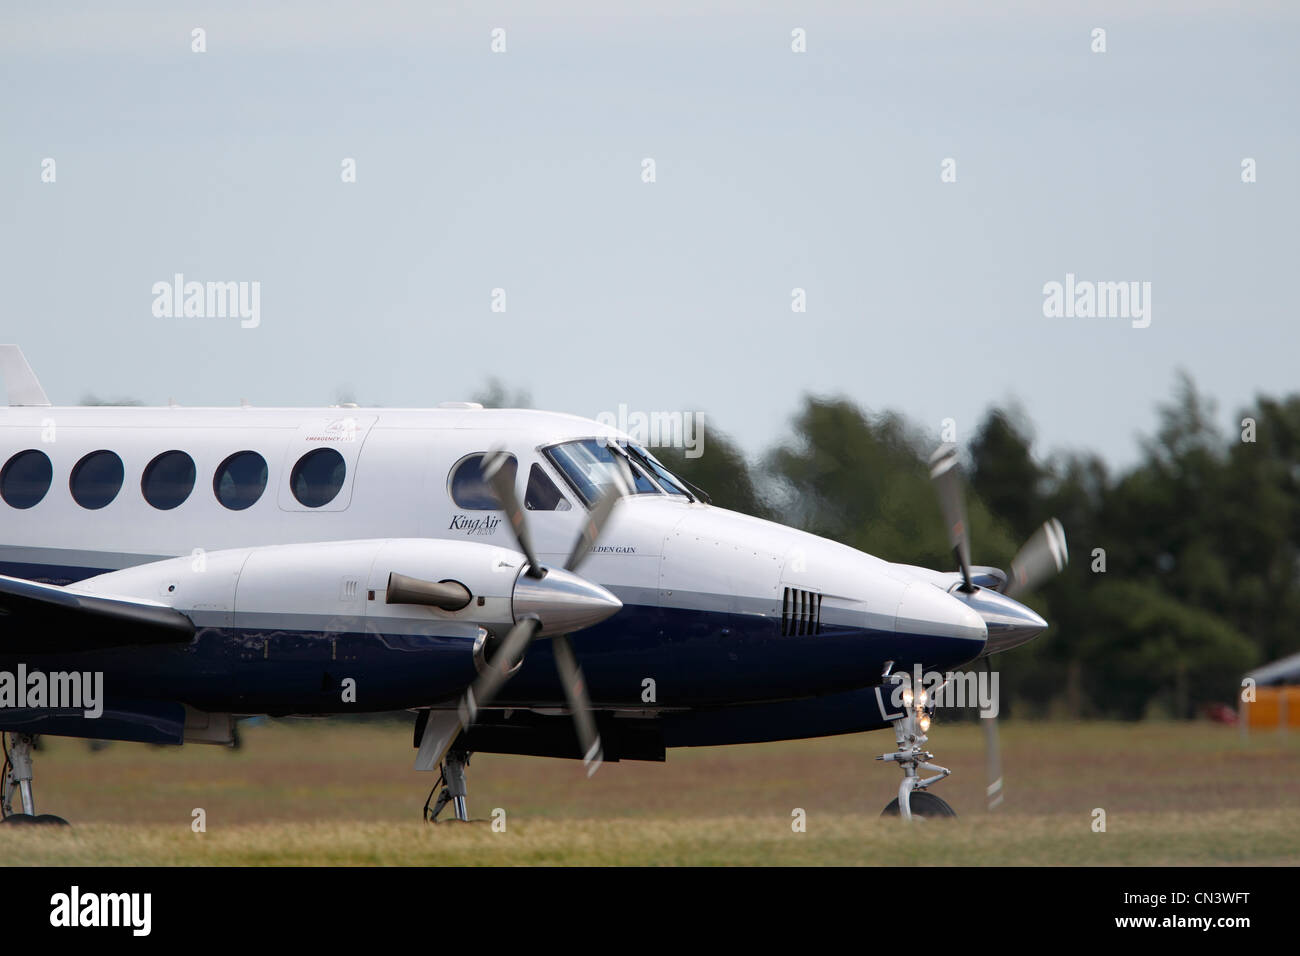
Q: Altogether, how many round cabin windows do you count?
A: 5